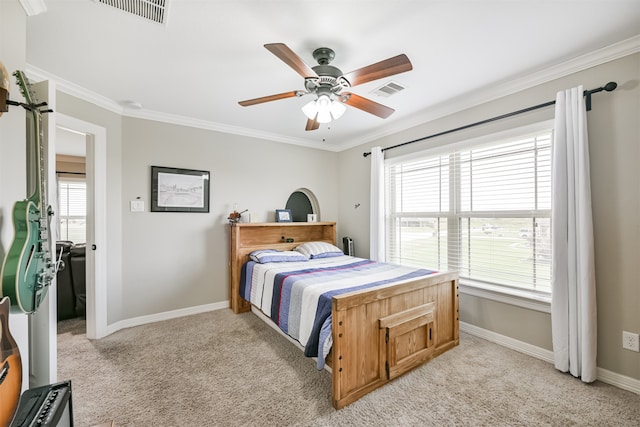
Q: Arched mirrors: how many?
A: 1